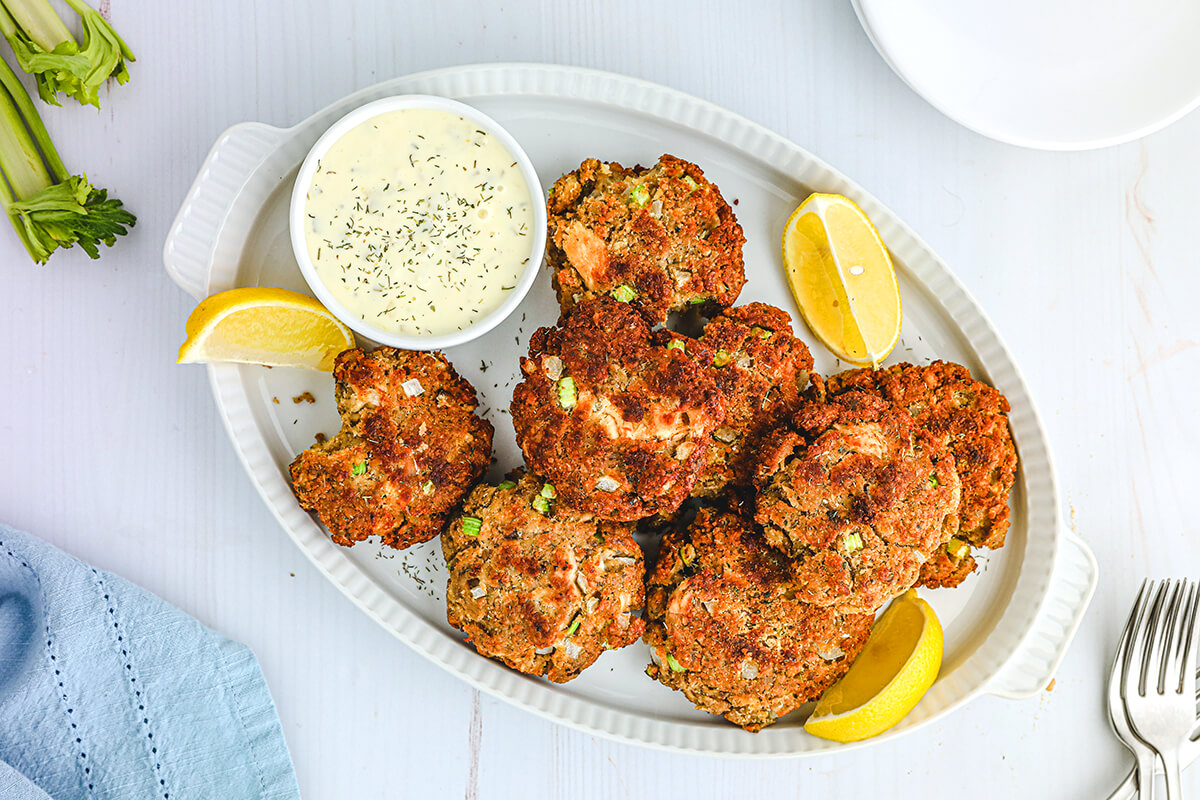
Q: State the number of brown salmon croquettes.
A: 8